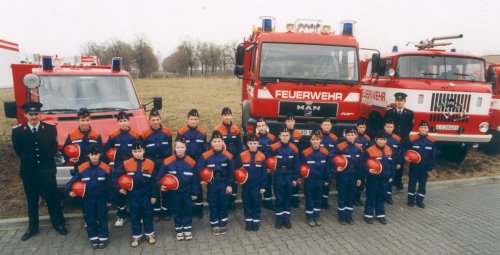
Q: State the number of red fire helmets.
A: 12